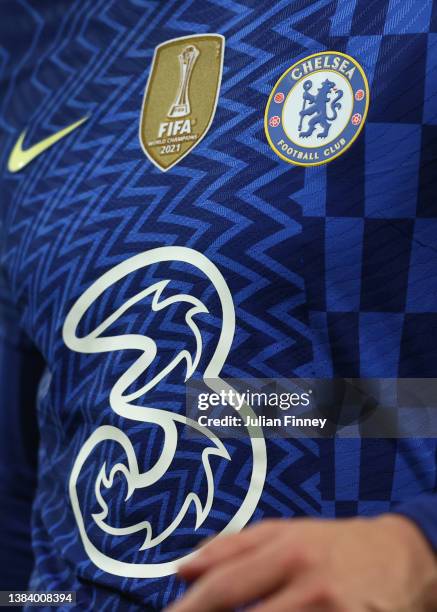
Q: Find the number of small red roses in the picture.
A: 2